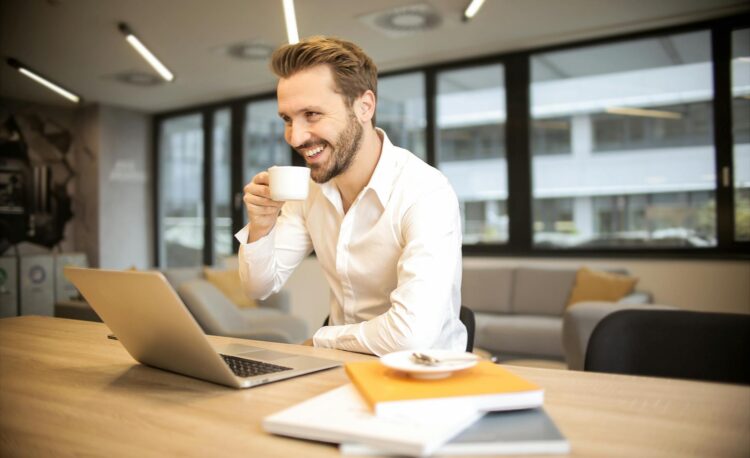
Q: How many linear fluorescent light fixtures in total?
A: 4